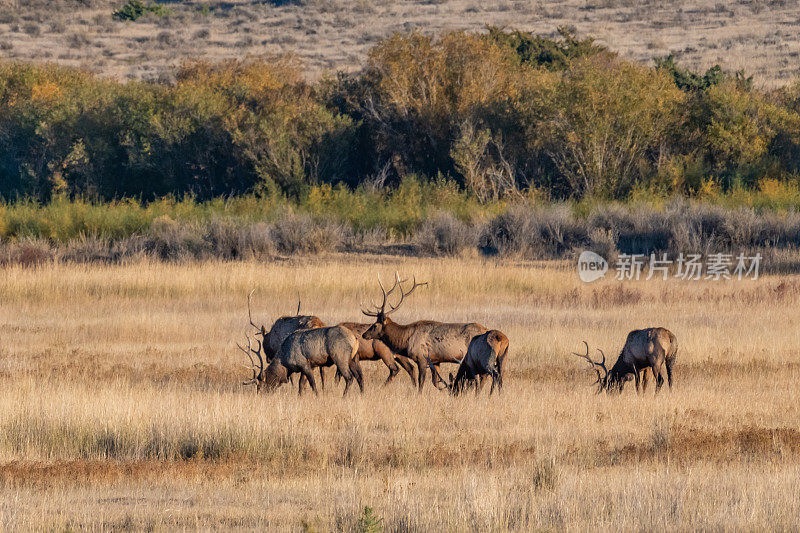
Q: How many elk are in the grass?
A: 6